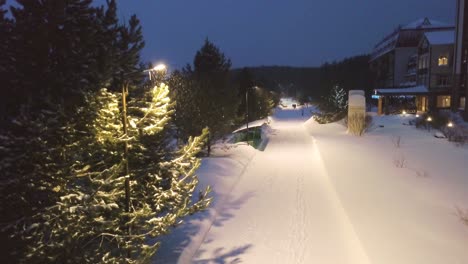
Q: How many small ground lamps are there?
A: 4